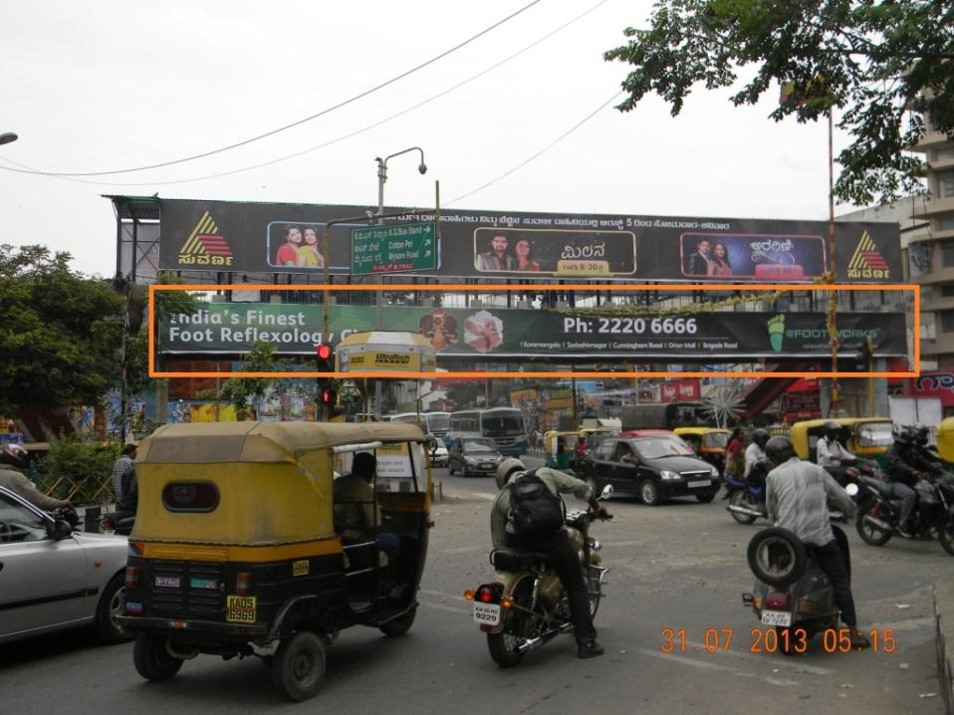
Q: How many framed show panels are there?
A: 3